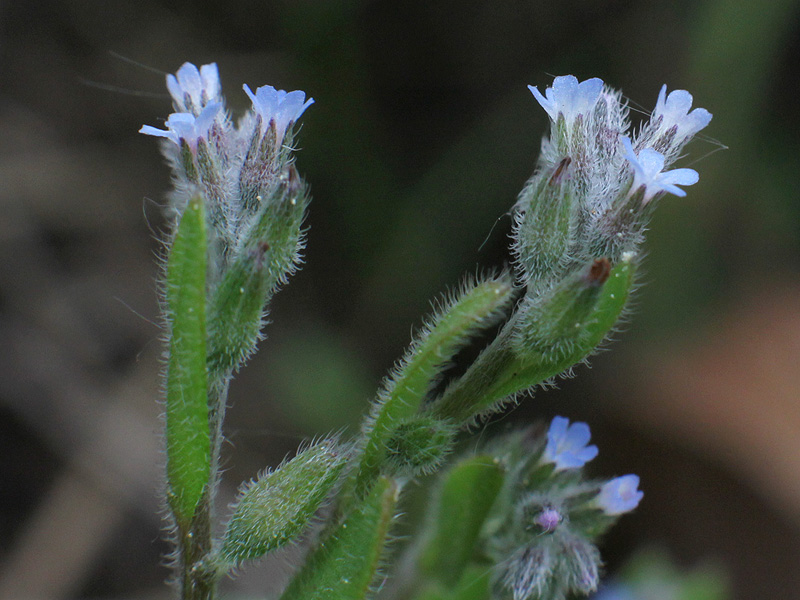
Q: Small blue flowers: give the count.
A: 8